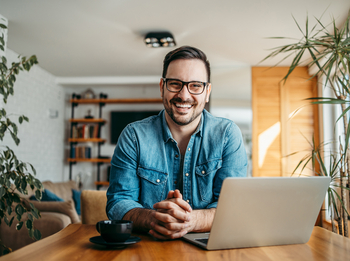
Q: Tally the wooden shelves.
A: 5